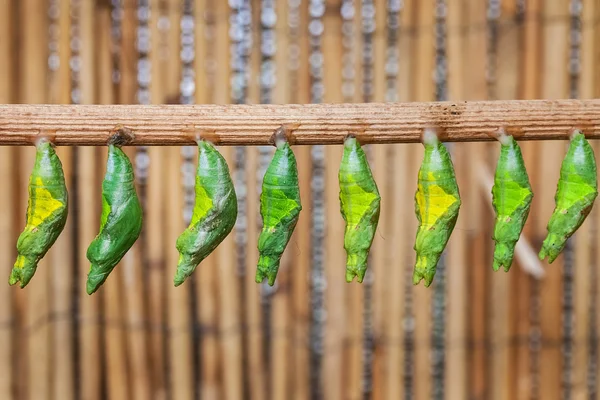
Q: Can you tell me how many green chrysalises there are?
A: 8